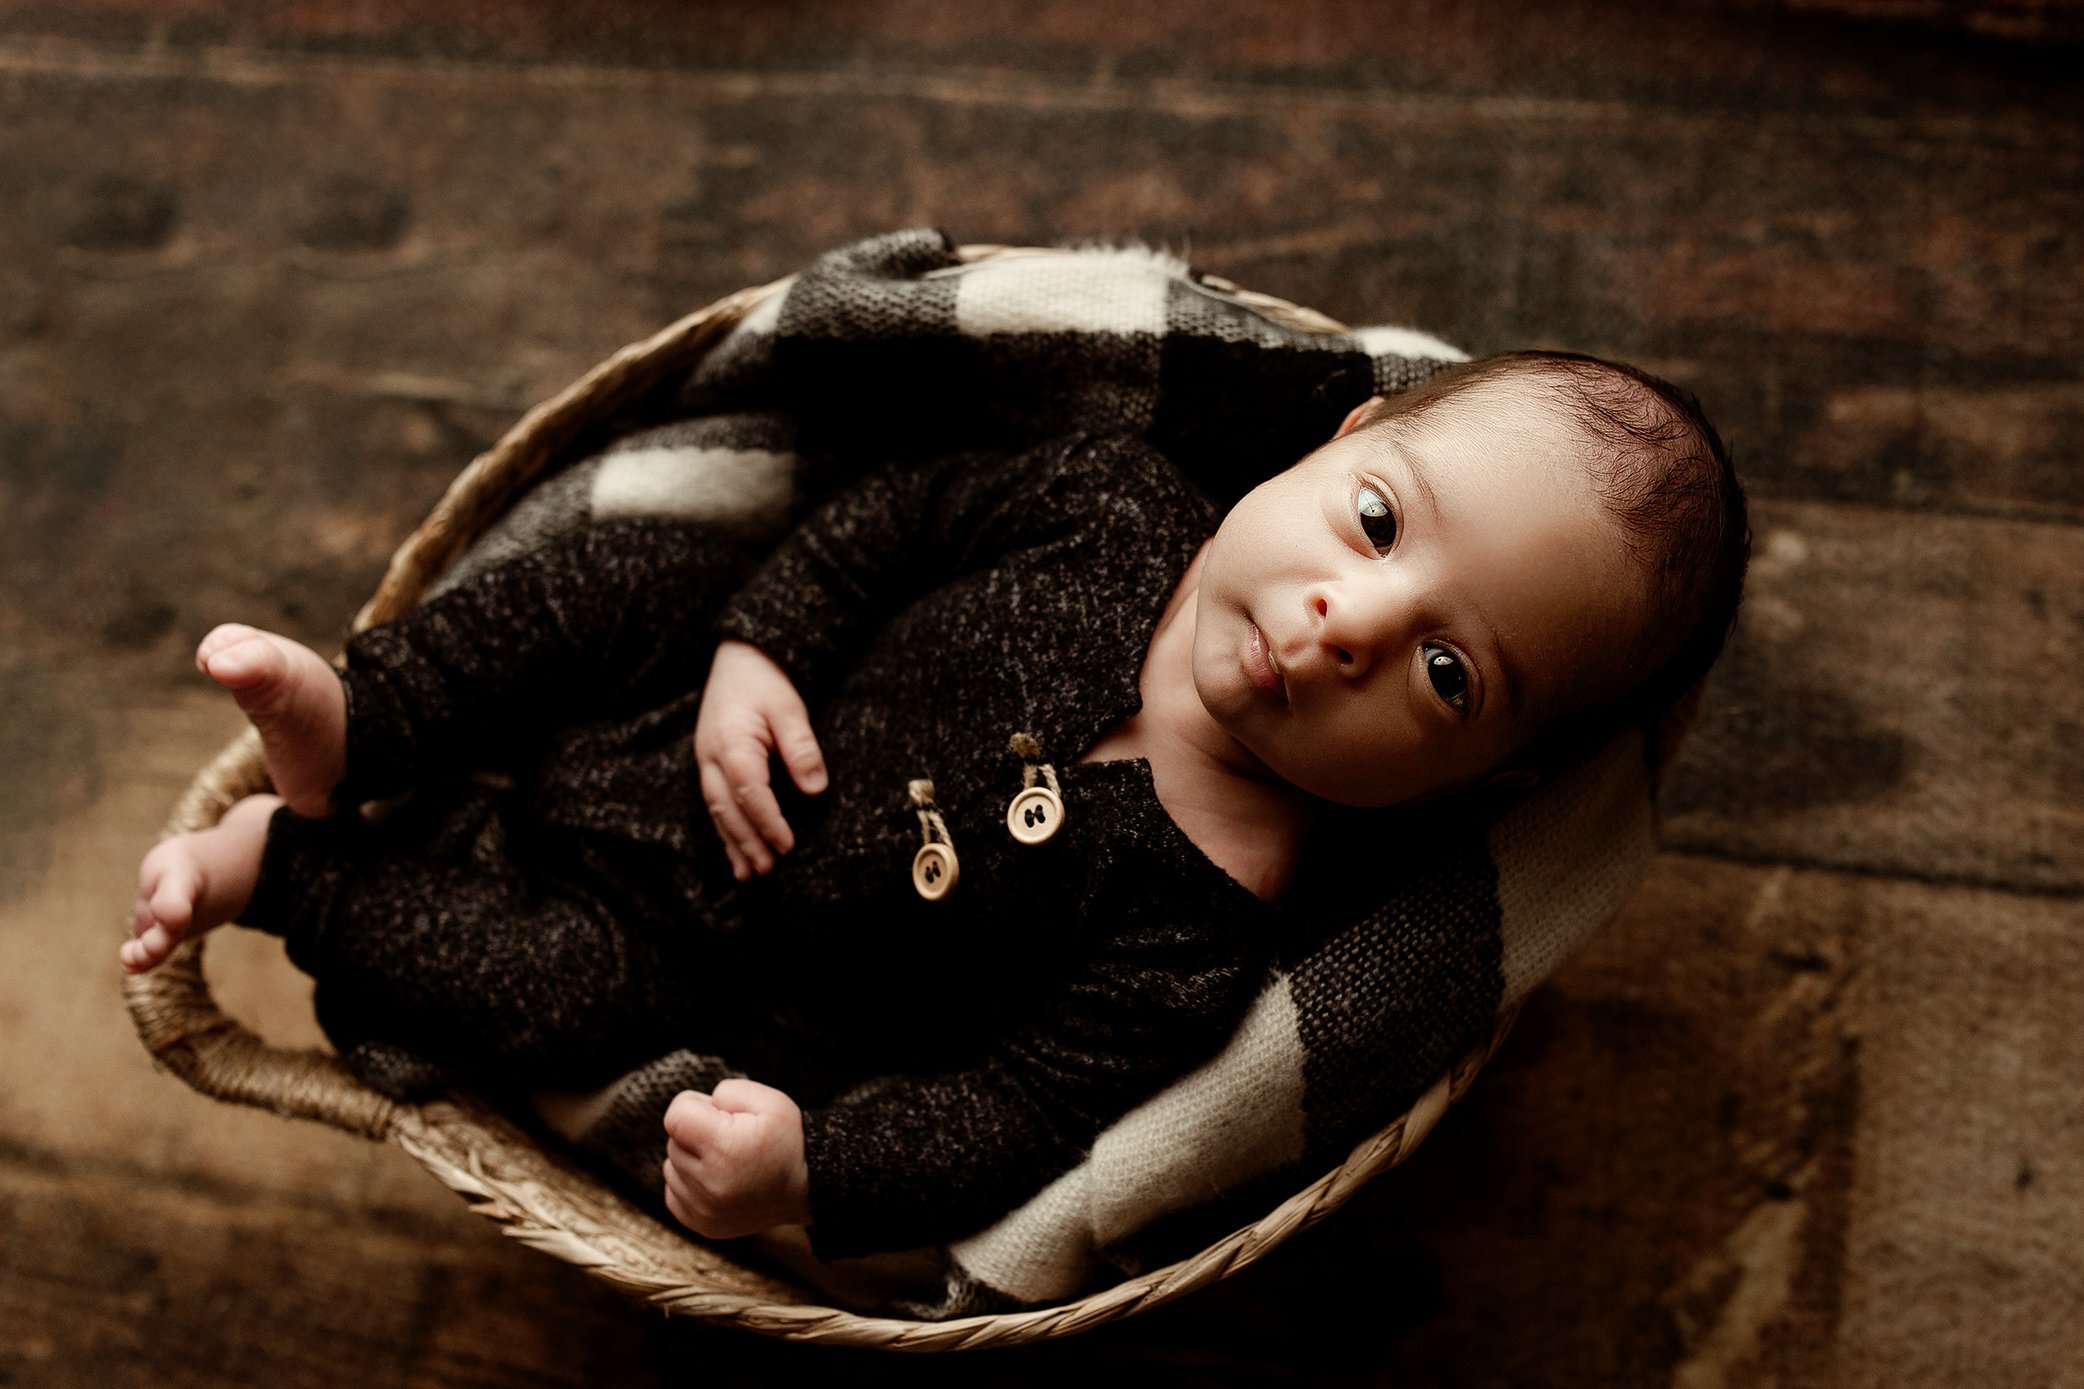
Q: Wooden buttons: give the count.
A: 2